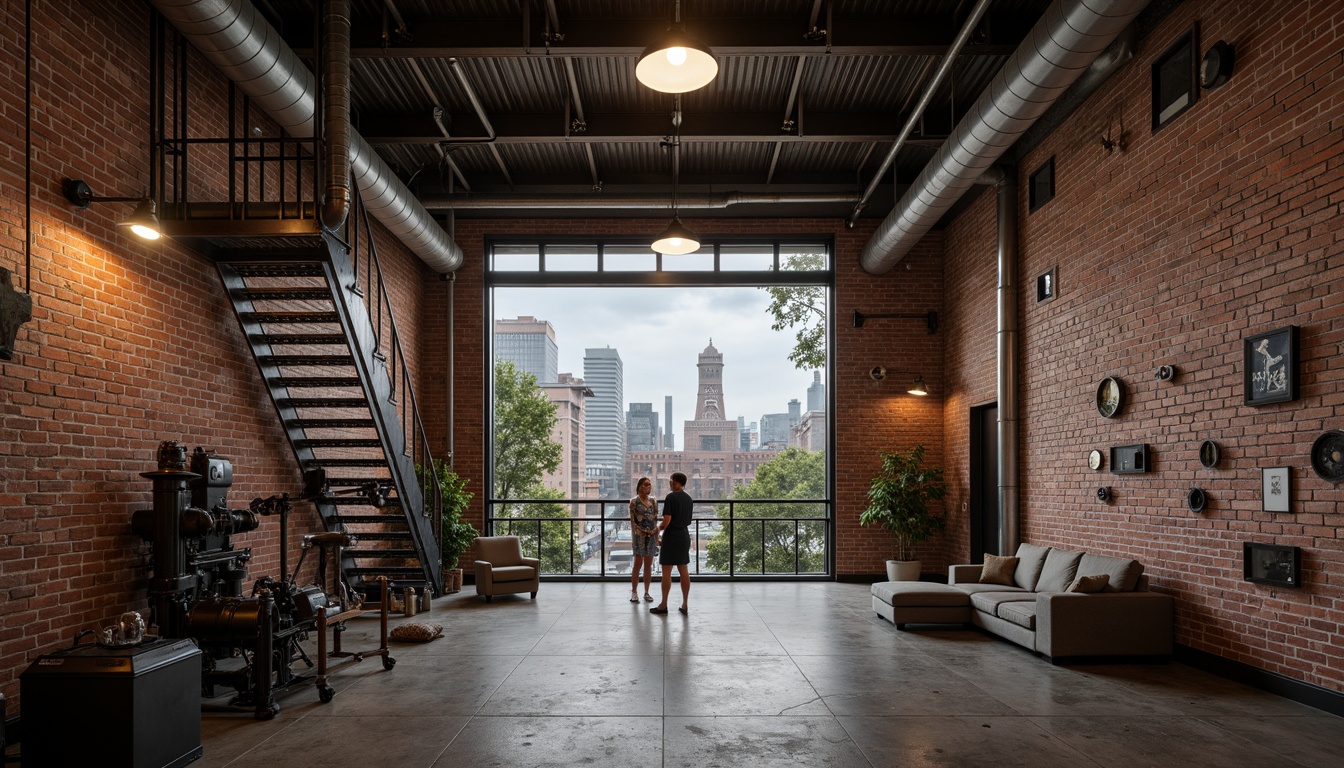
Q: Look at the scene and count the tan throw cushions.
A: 2